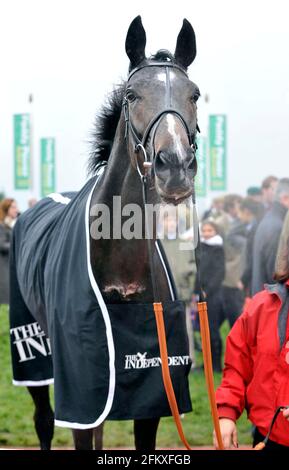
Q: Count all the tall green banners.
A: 4